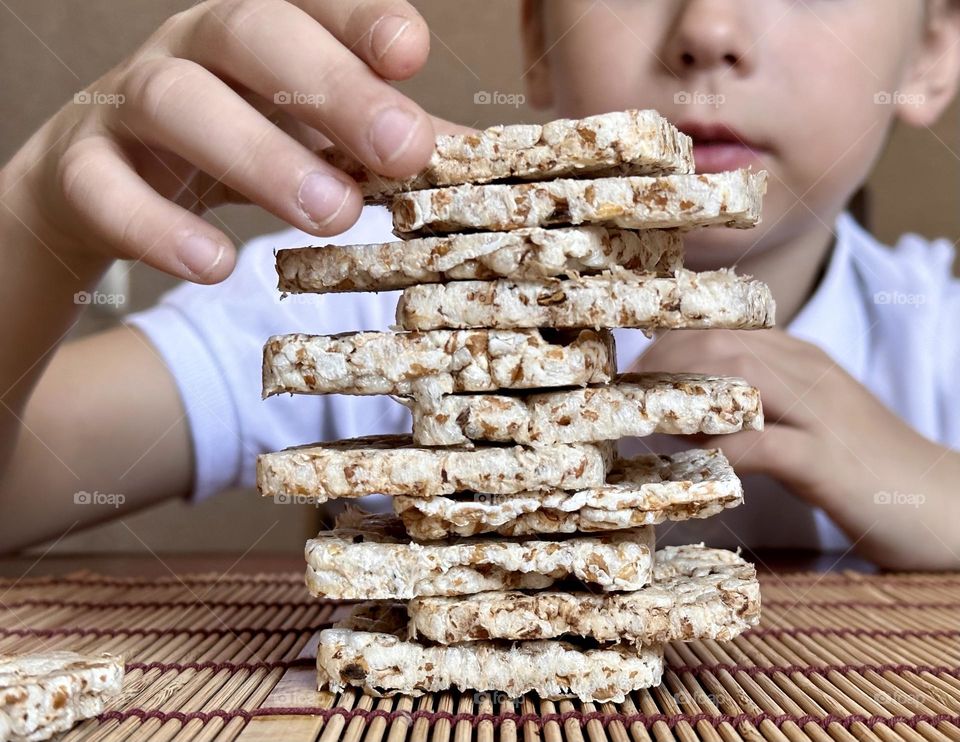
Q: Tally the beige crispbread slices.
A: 12